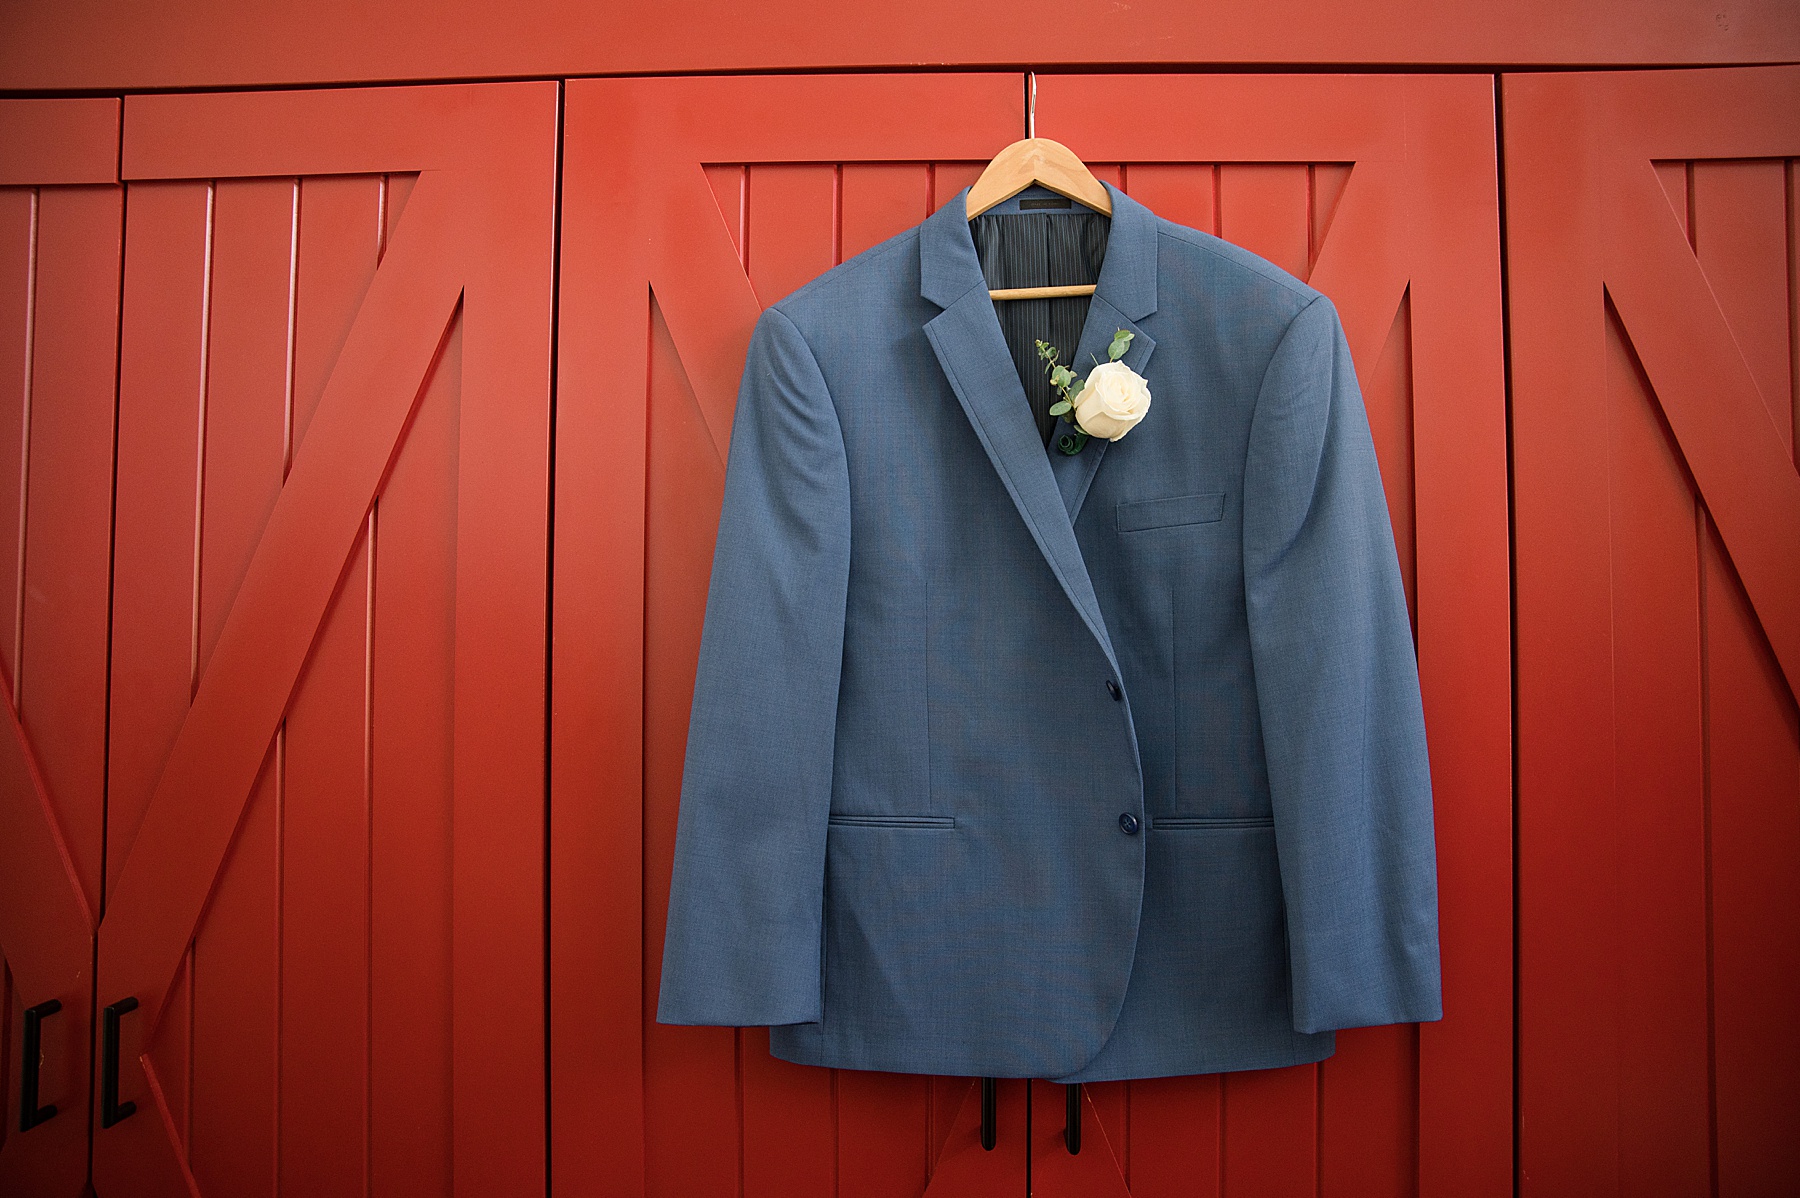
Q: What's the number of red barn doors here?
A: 5